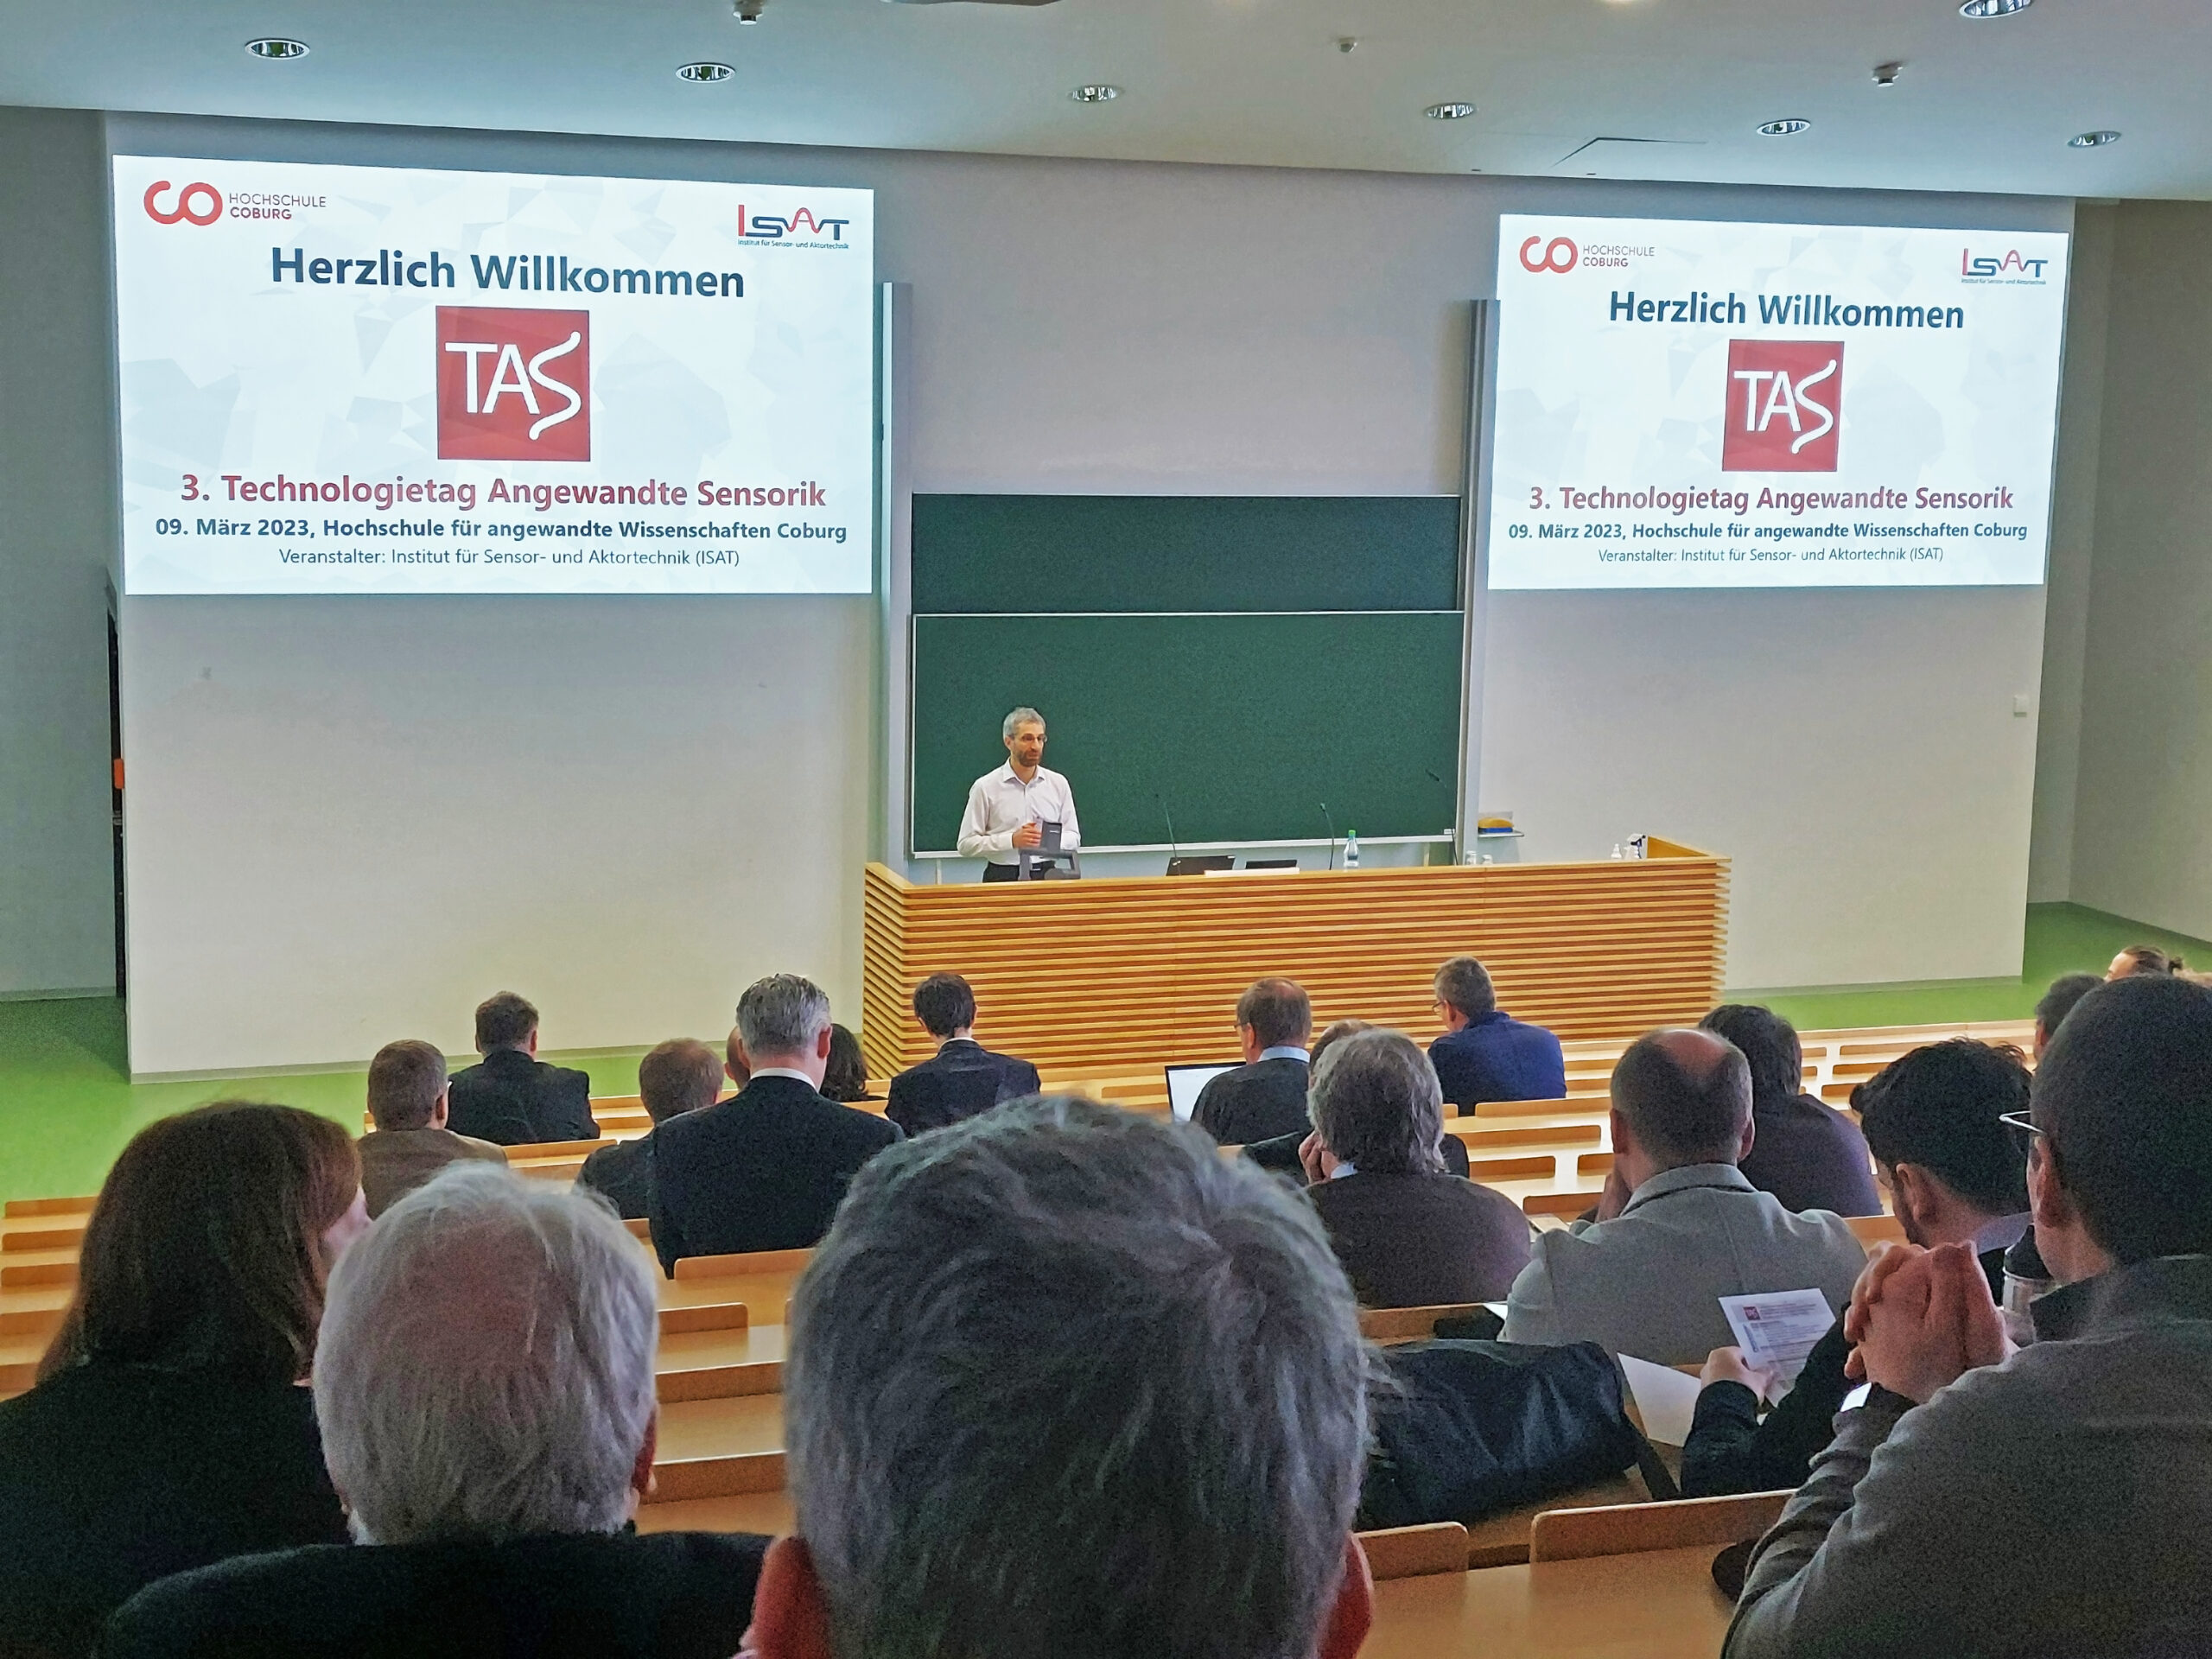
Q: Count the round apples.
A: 0